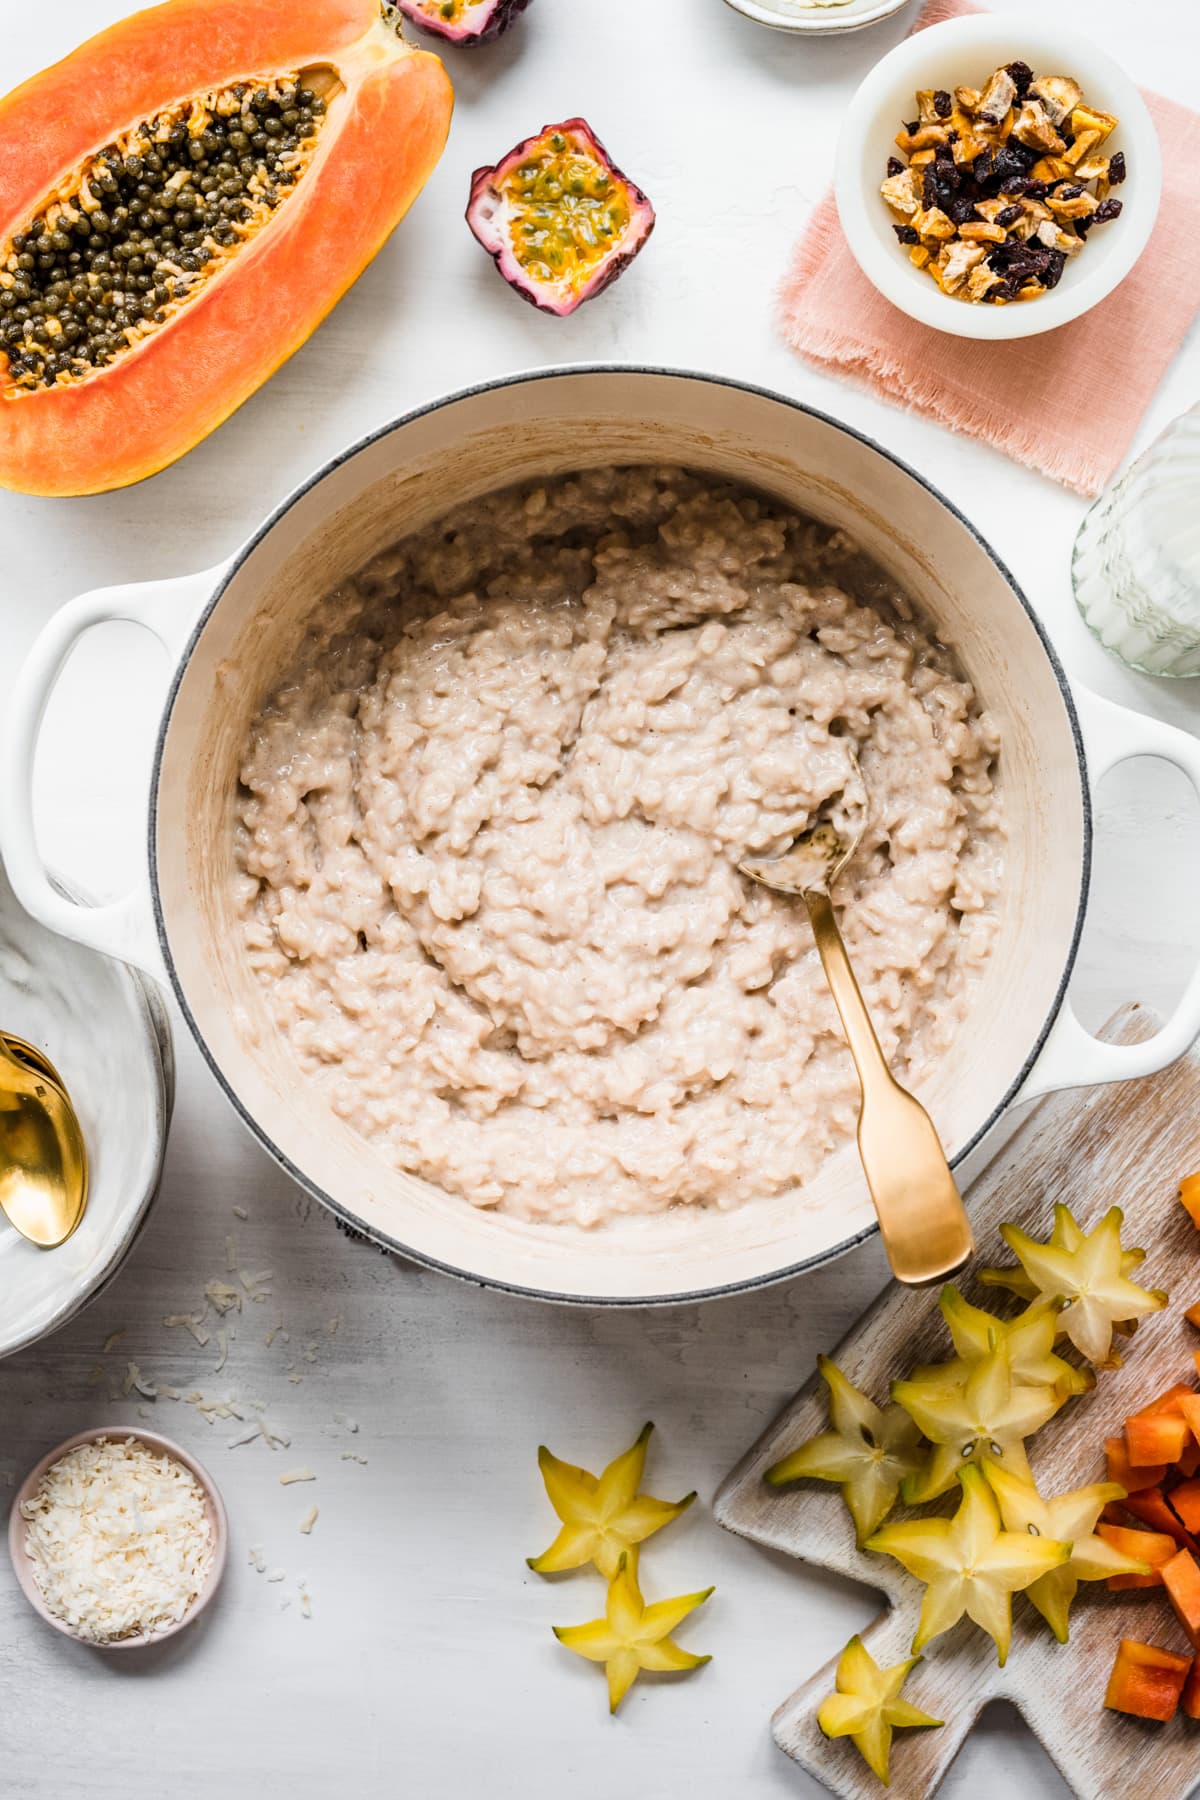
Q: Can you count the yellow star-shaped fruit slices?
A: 10